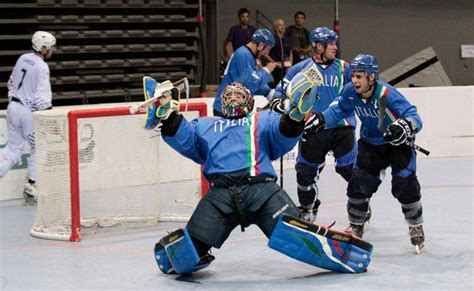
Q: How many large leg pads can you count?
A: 2